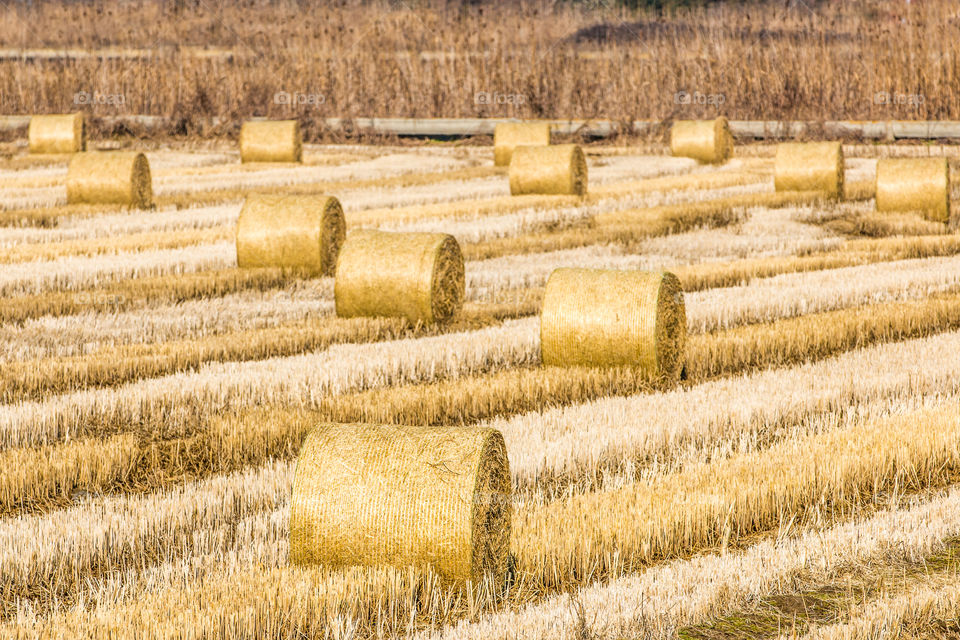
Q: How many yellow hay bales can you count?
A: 12